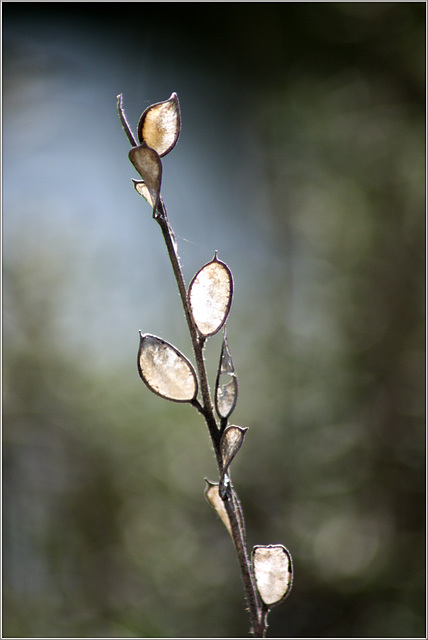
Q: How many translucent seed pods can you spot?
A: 9